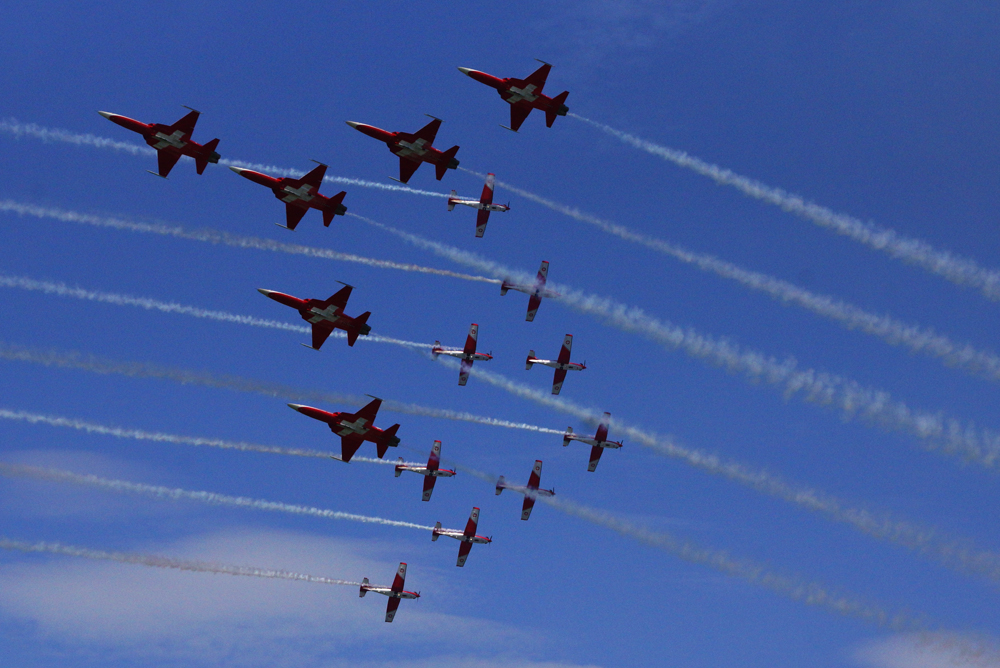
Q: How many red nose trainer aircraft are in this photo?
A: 9